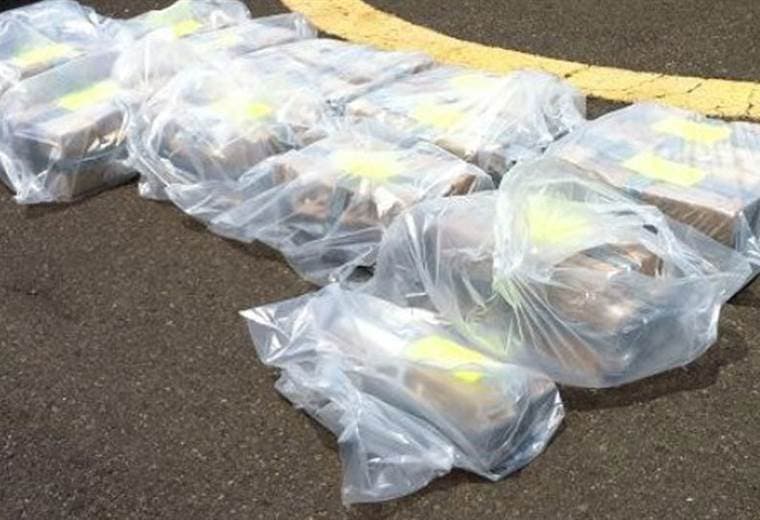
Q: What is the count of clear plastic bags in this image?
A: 11